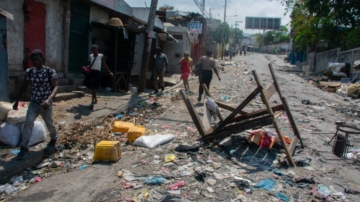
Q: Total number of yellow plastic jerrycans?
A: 3